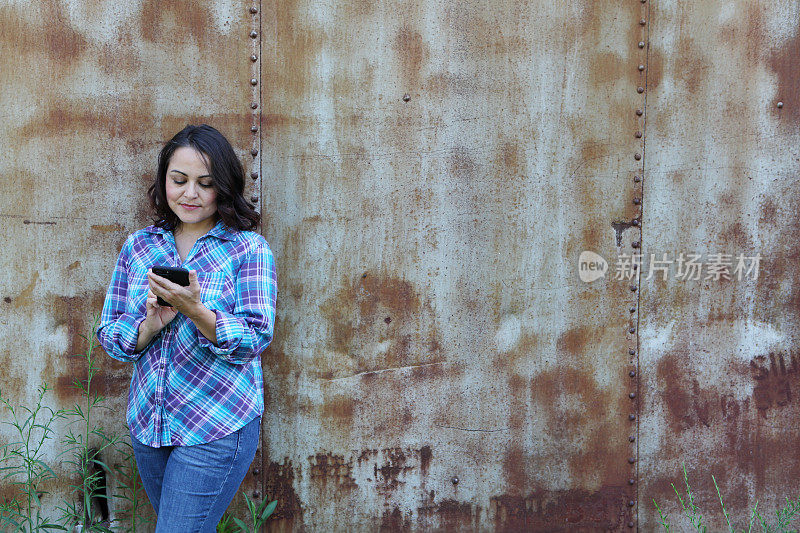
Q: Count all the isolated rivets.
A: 3